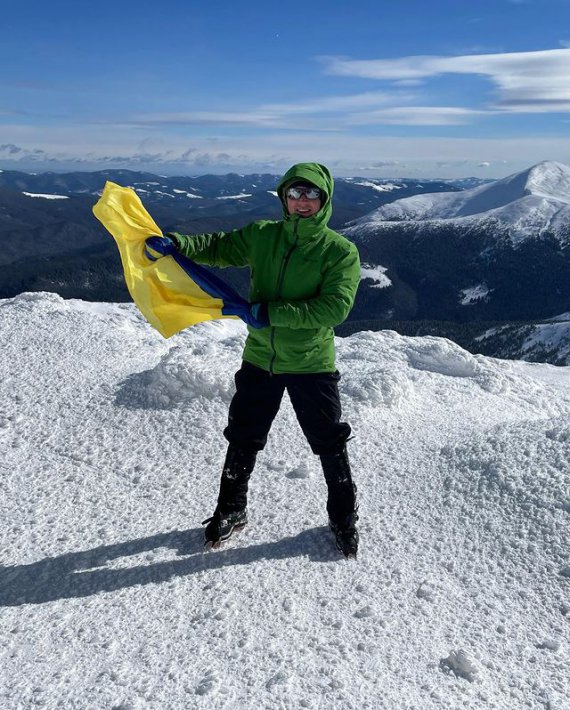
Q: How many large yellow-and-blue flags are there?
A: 1